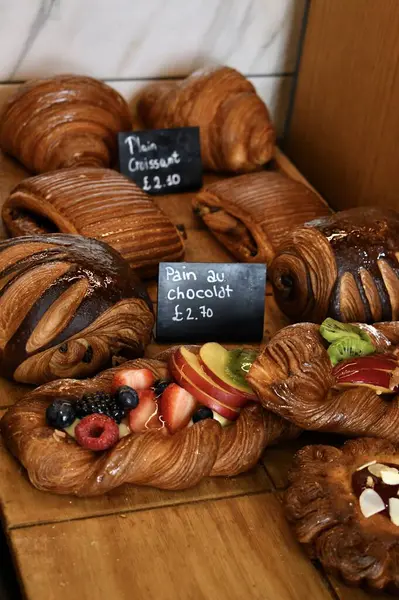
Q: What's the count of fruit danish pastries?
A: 2